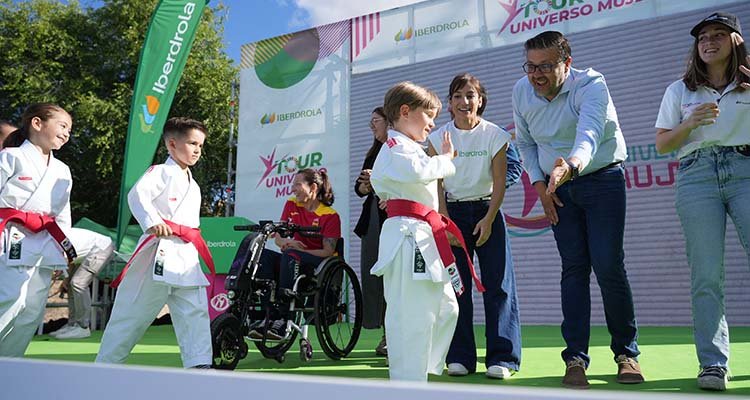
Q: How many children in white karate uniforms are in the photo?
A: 3